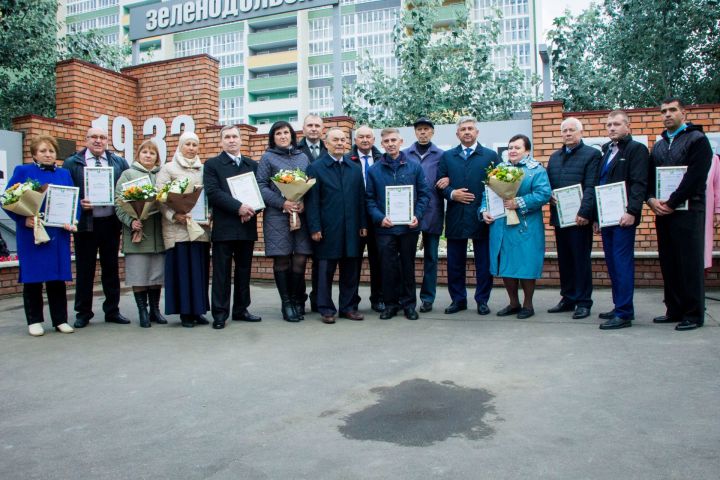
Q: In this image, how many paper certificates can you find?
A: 10